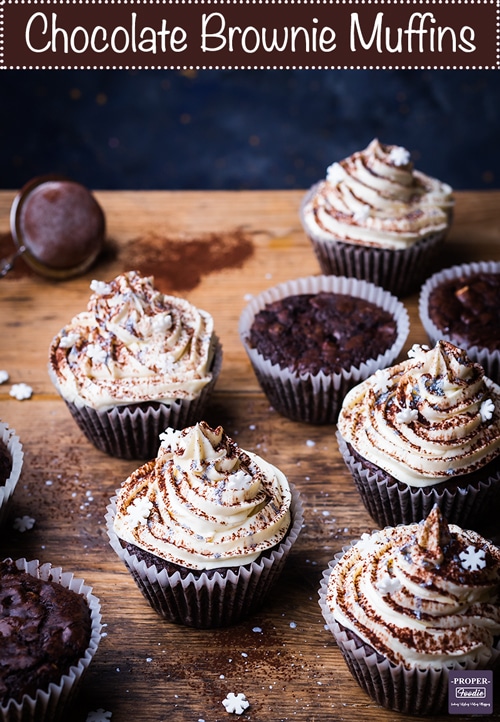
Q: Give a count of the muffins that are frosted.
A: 5